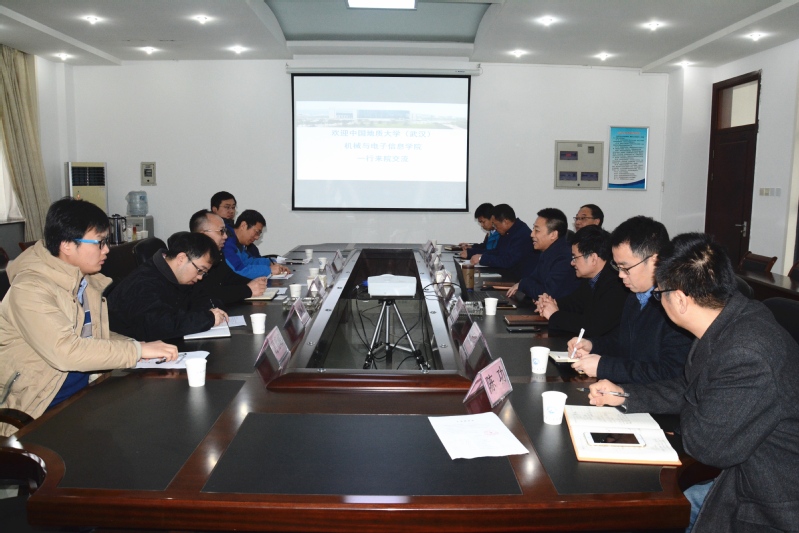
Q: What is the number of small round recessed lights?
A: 11